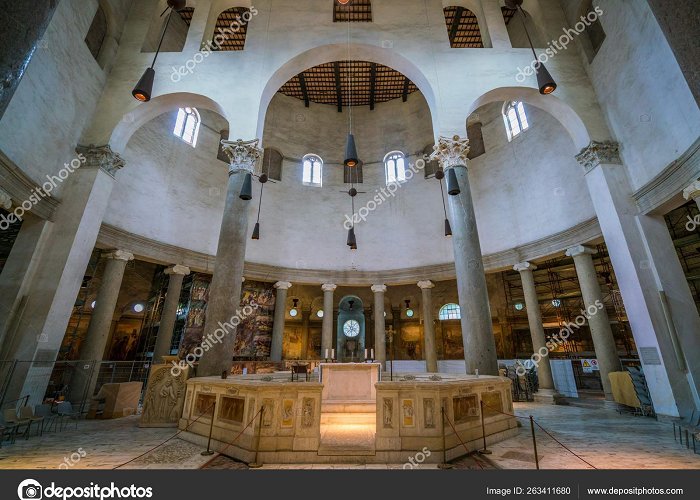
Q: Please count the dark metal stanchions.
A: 5